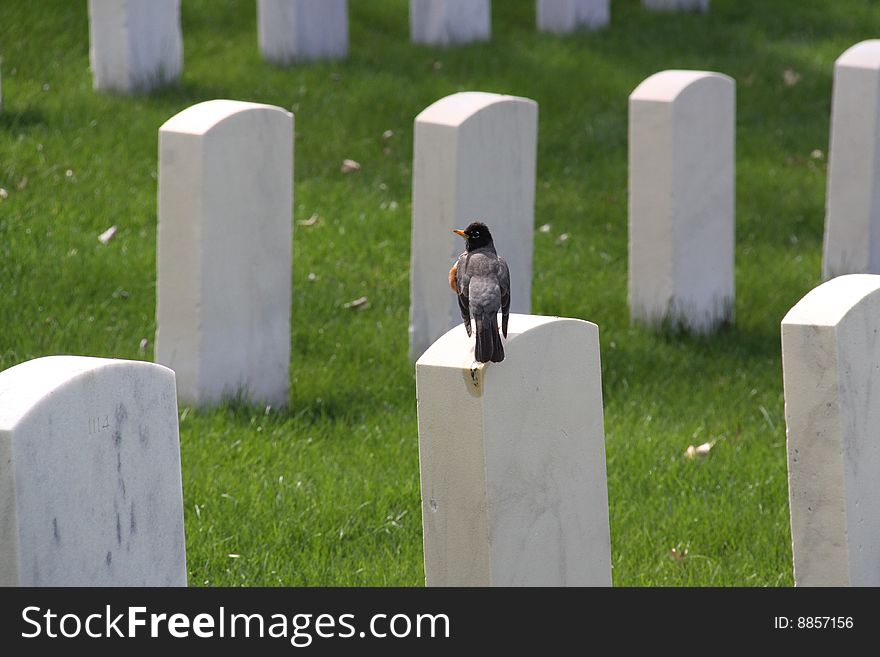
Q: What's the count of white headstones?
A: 12